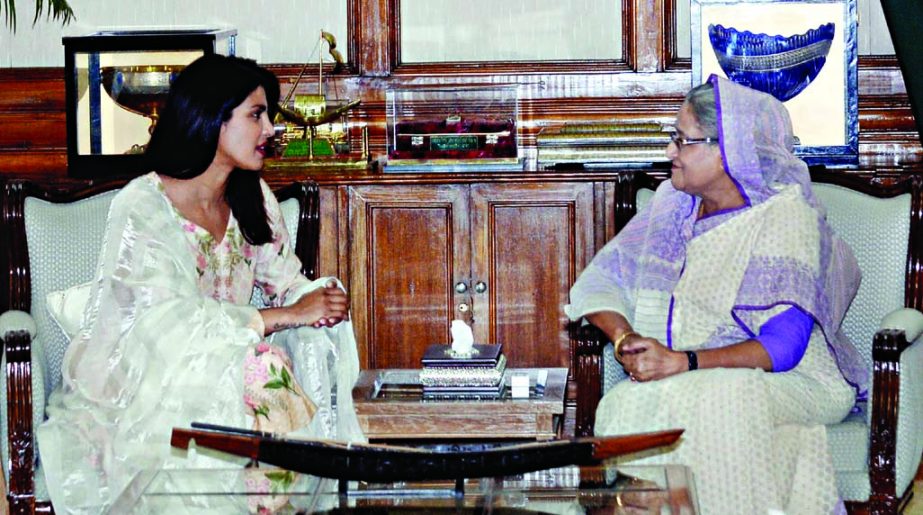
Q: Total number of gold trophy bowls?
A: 1